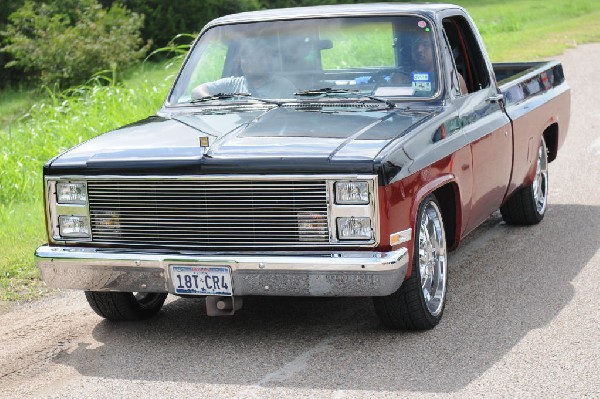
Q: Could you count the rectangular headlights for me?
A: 4